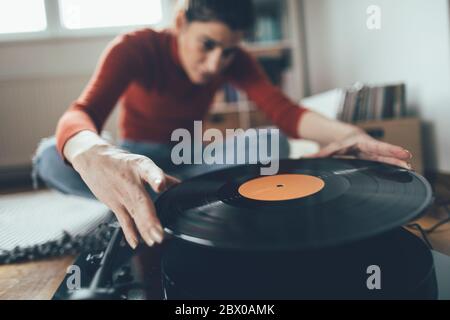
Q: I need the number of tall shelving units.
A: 1